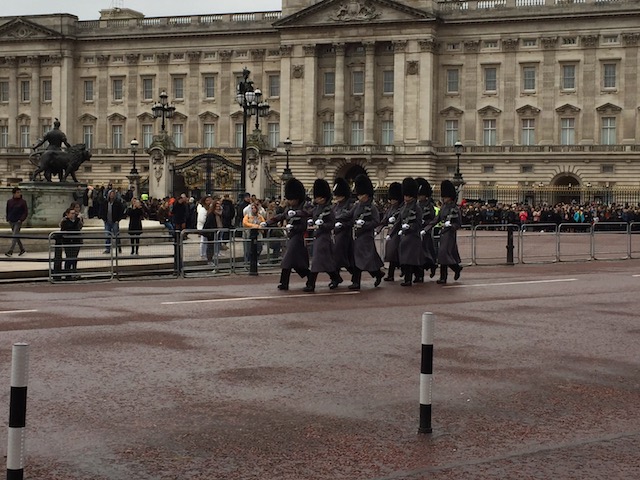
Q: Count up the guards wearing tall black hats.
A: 8